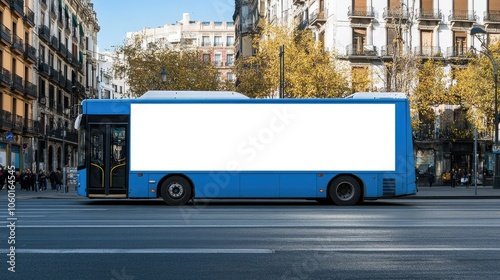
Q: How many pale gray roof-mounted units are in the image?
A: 2